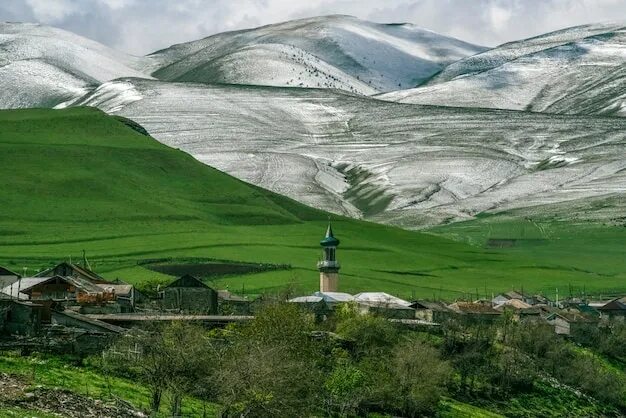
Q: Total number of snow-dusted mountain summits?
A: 3